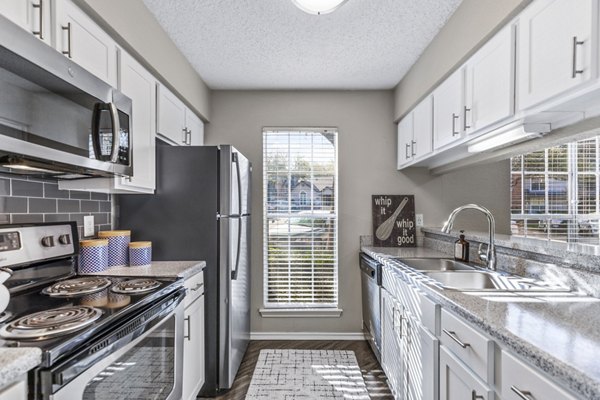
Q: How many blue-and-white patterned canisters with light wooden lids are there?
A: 3